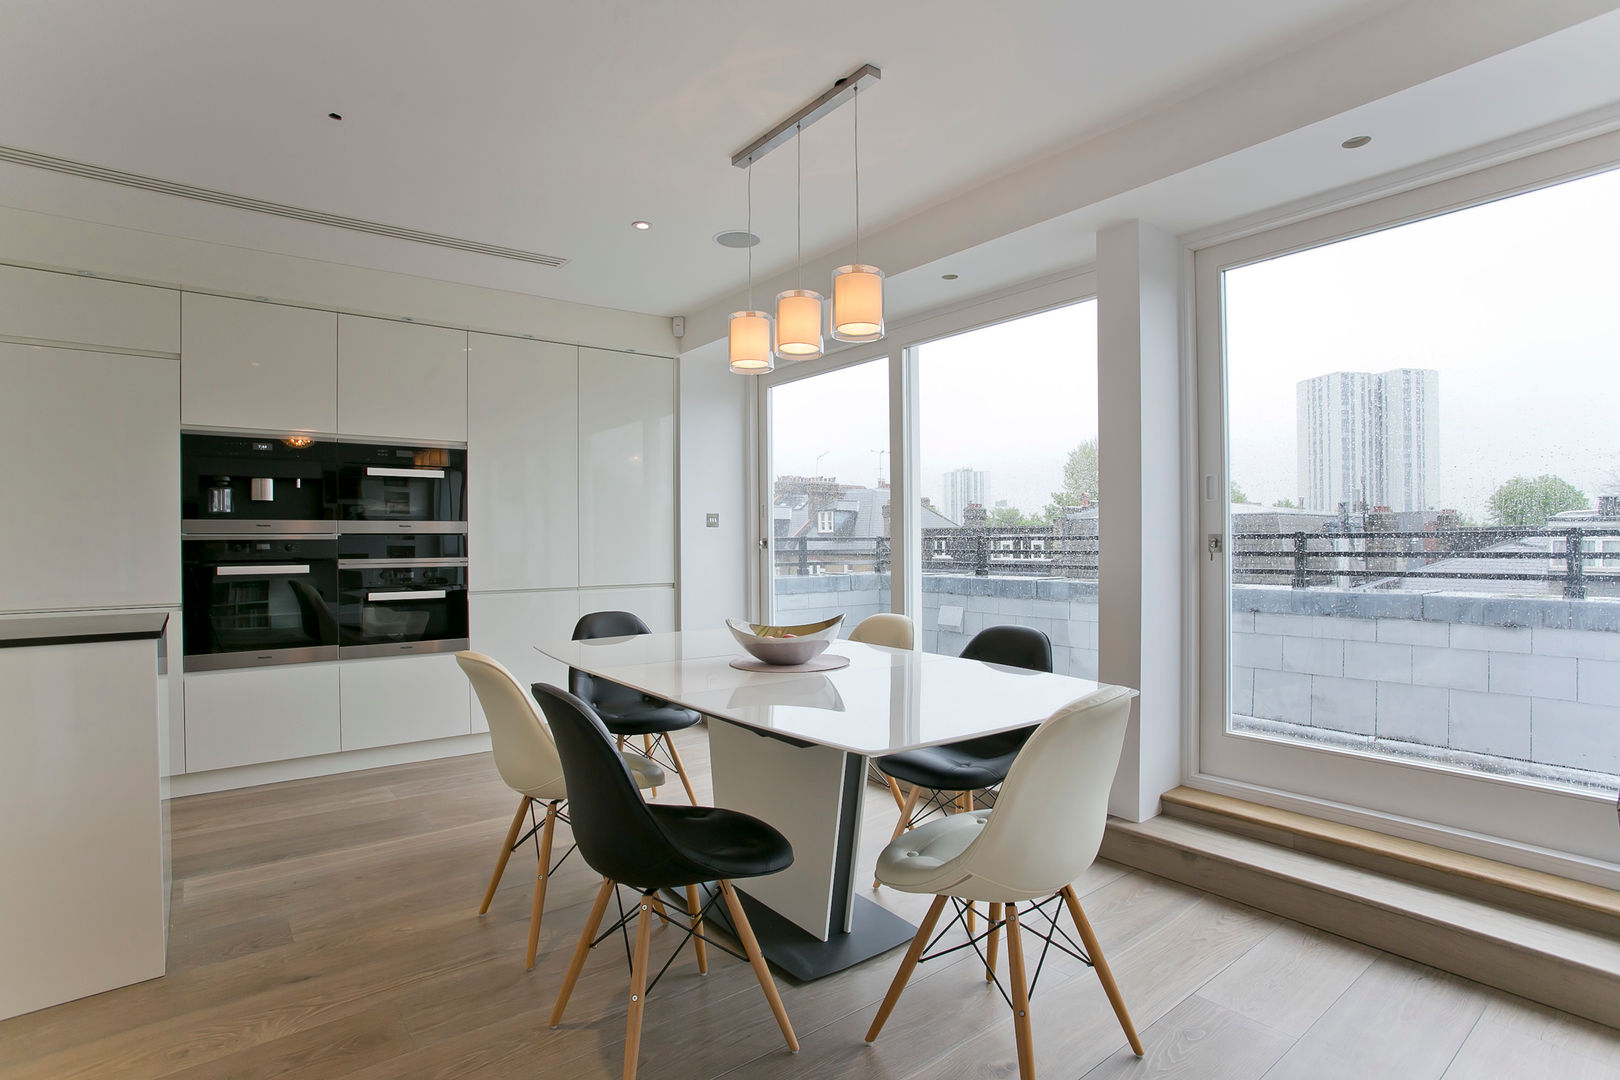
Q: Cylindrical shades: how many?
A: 3